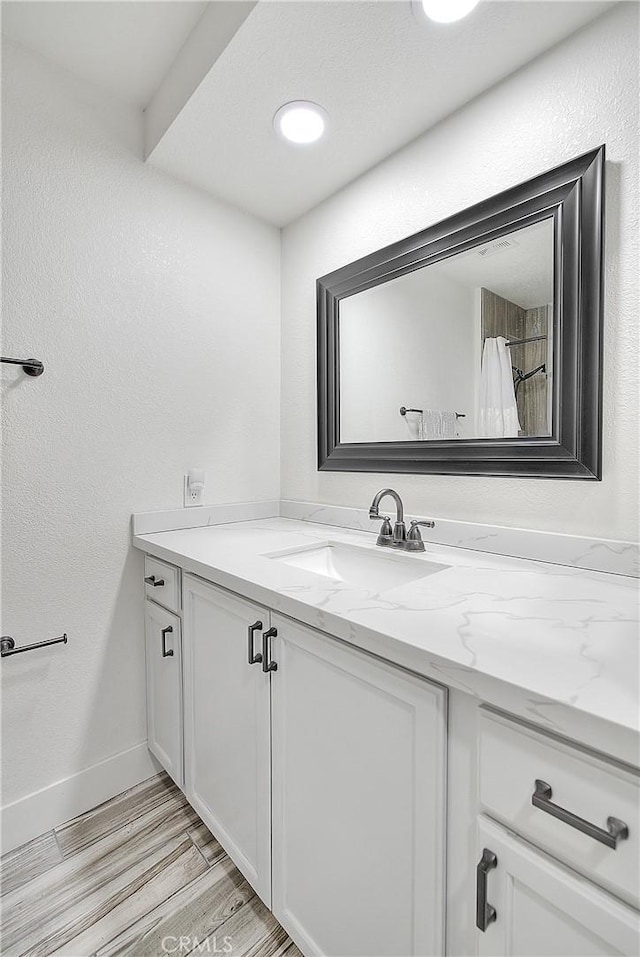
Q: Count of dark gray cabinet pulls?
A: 6